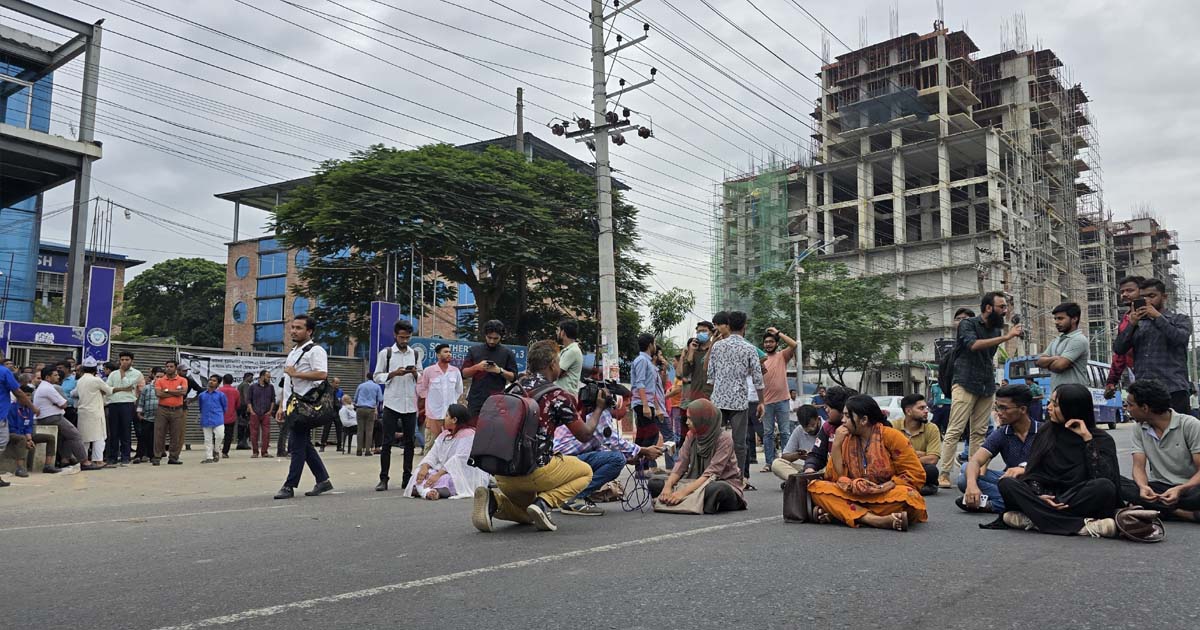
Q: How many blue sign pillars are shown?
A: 2